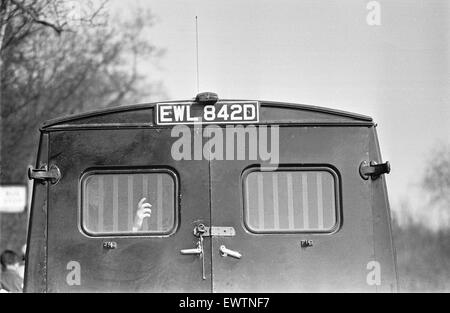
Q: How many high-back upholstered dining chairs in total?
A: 0